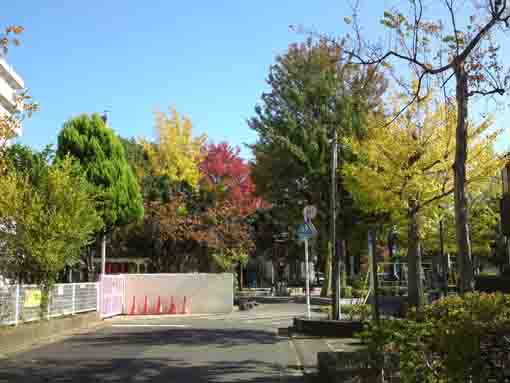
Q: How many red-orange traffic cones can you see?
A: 5